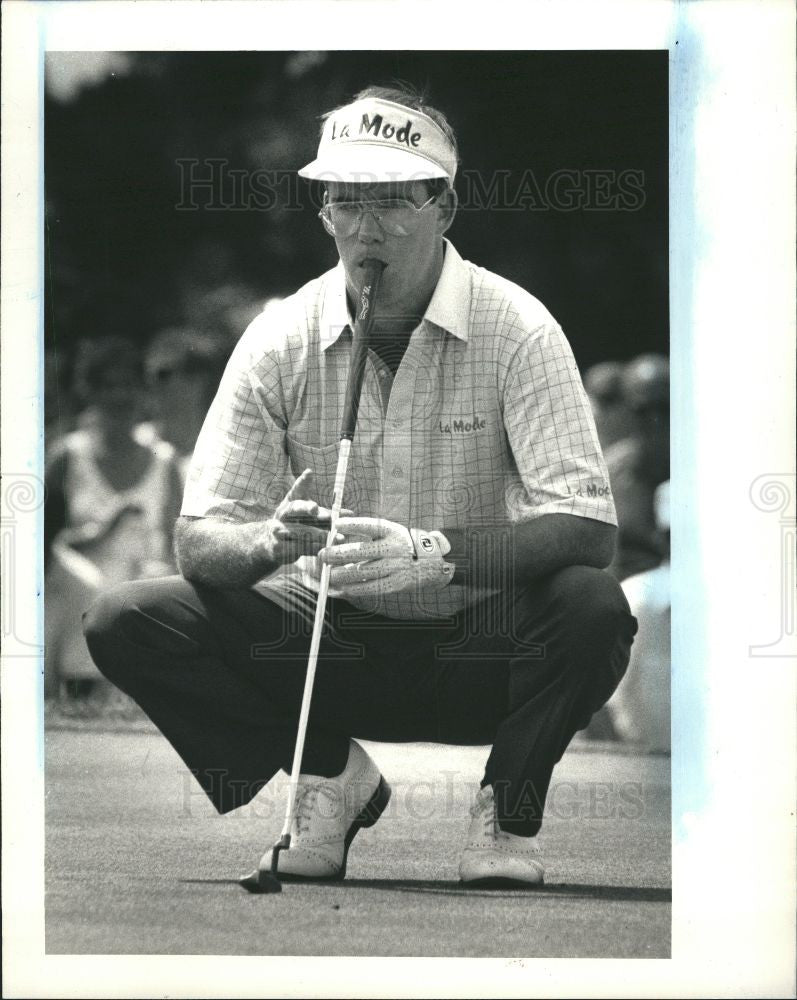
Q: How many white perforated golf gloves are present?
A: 1